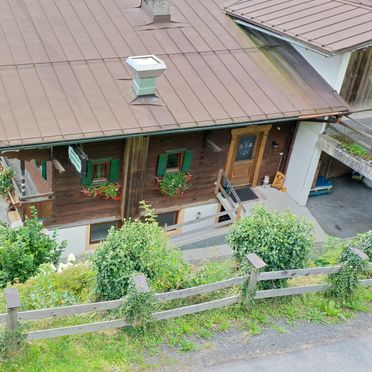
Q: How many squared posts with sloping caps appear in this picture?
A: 4